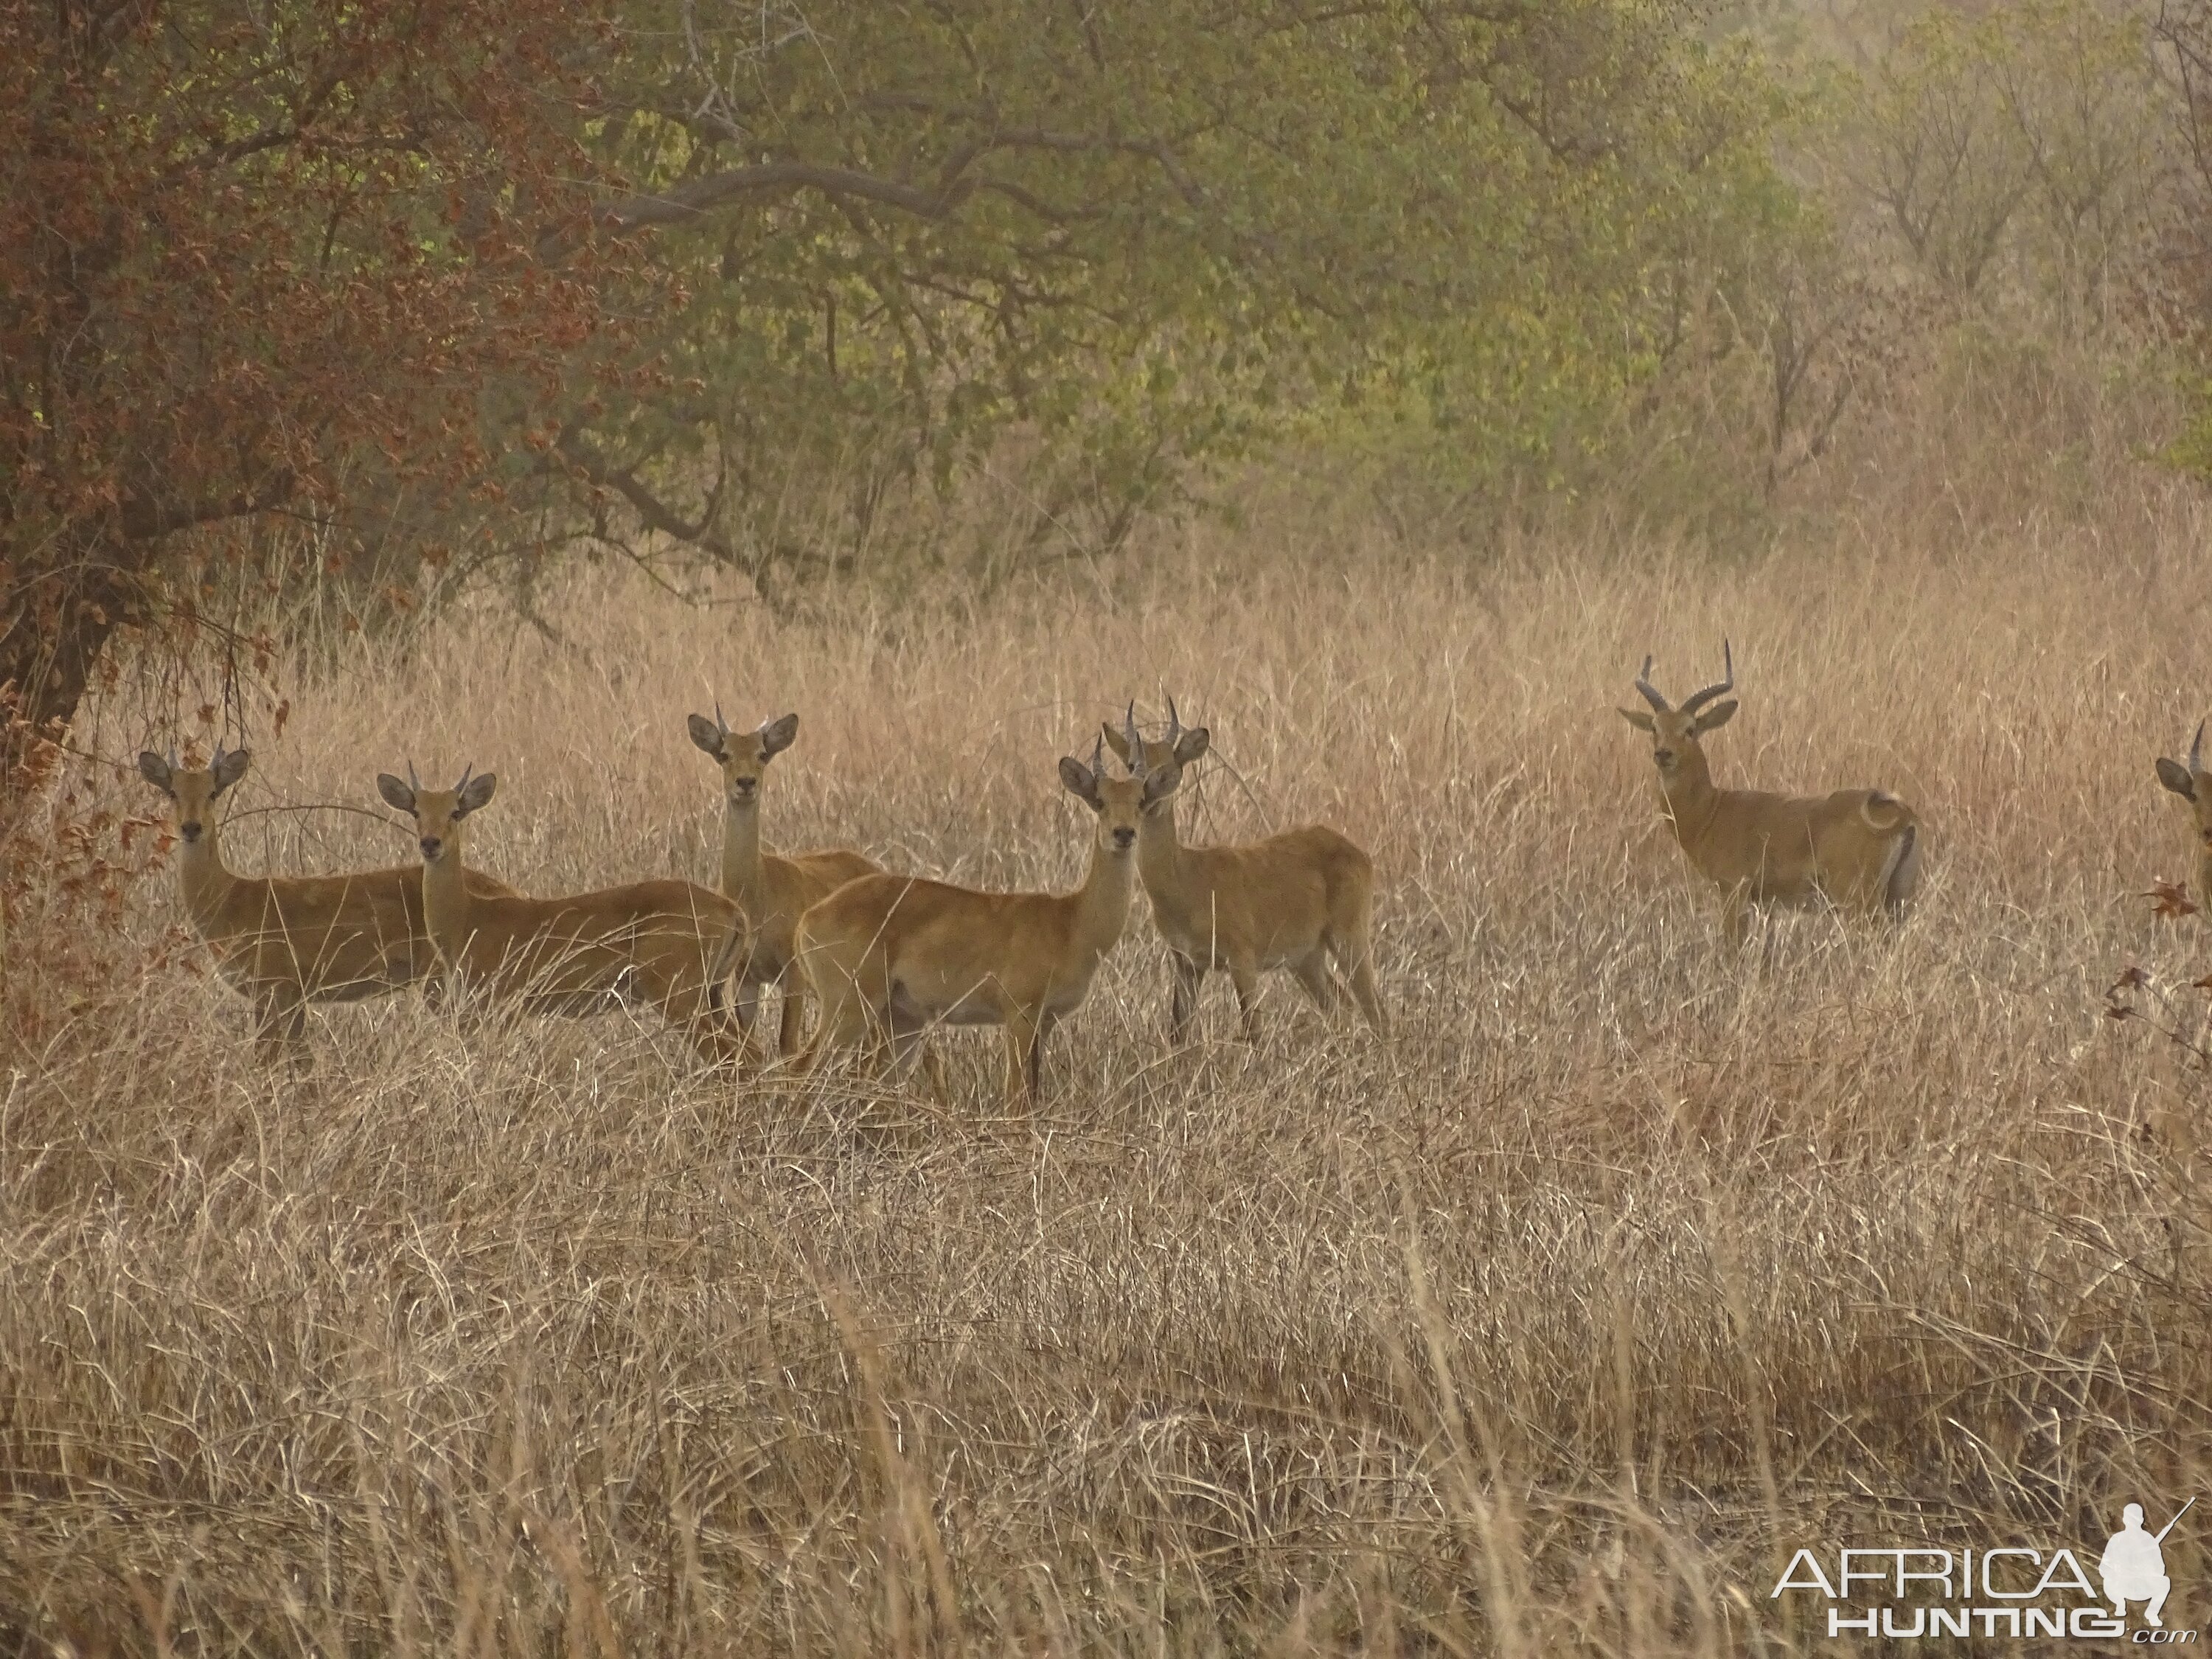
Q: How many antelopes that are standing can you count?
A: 7